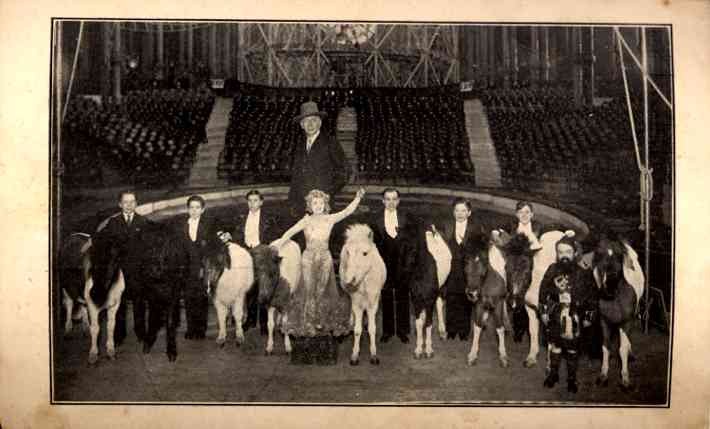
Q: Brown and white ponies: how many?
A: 7